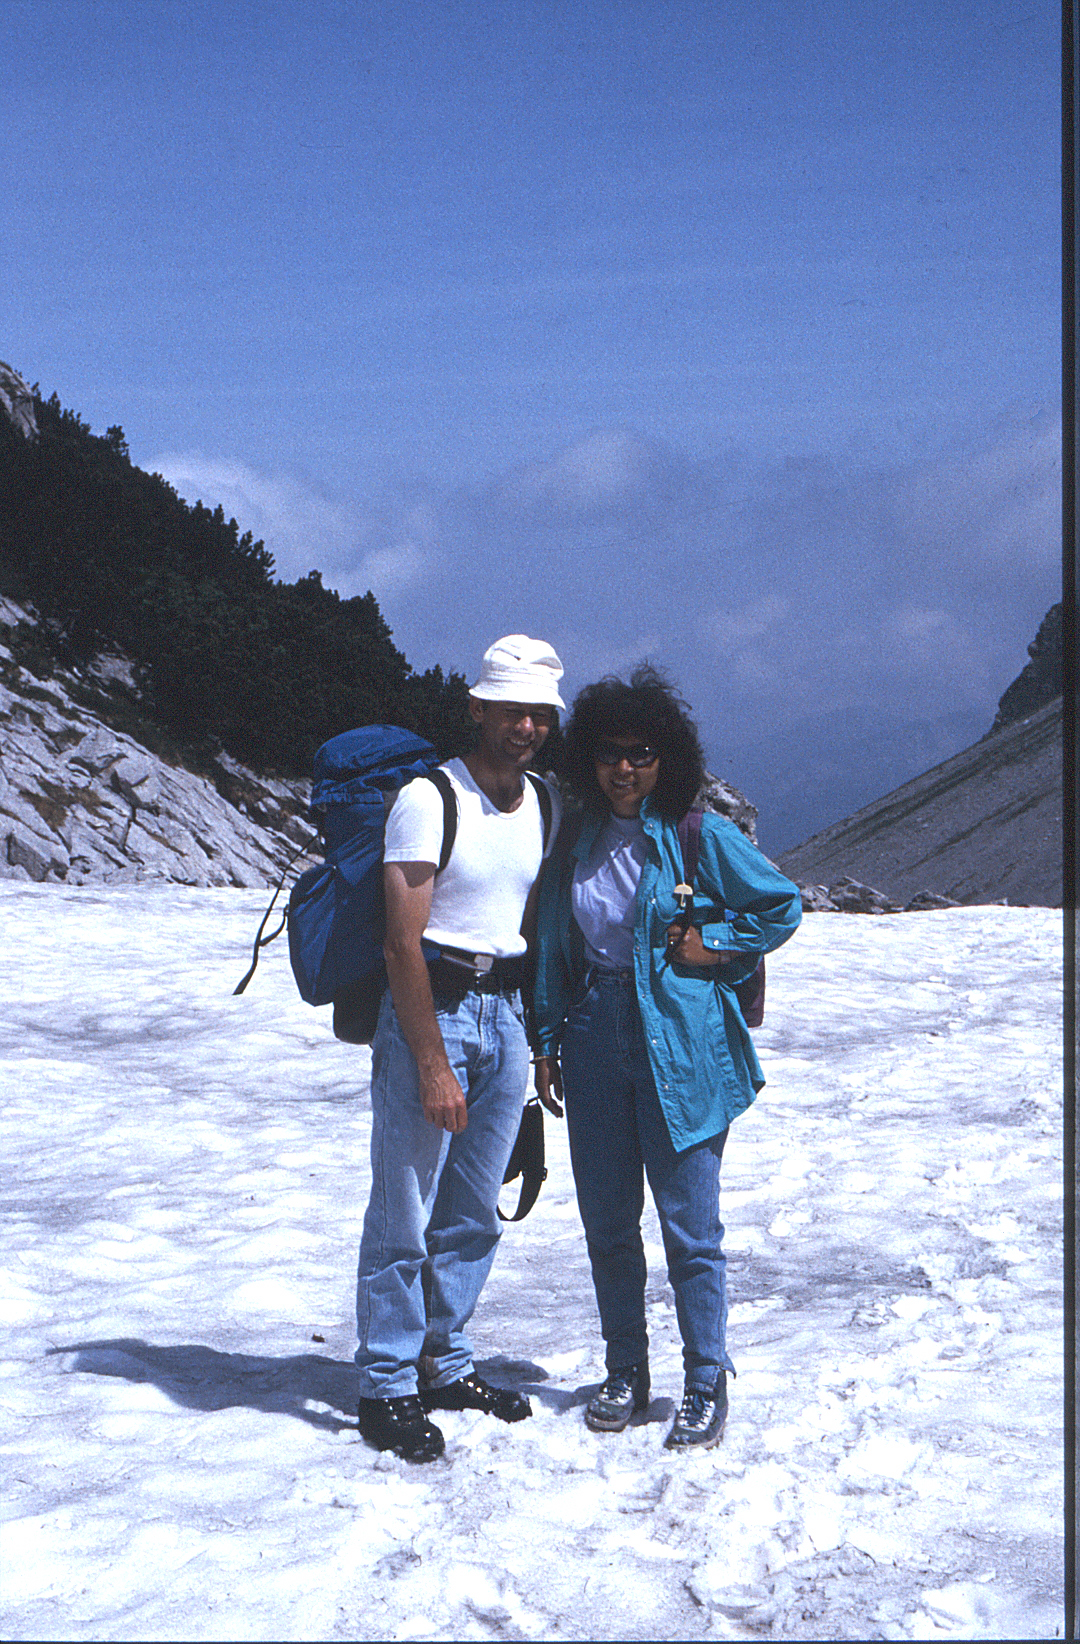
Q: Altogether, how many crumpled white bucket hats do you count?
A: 1